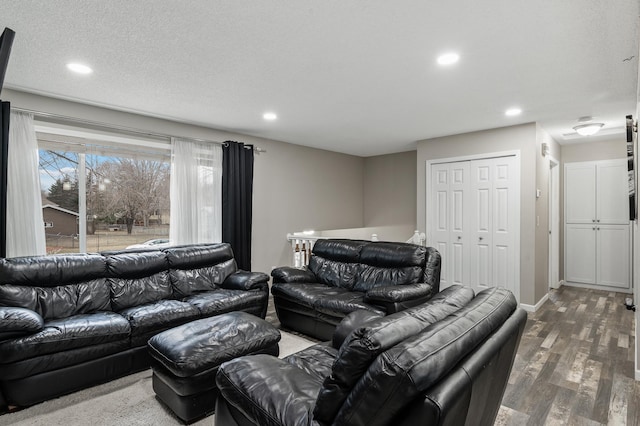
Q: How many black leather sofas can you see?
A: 3